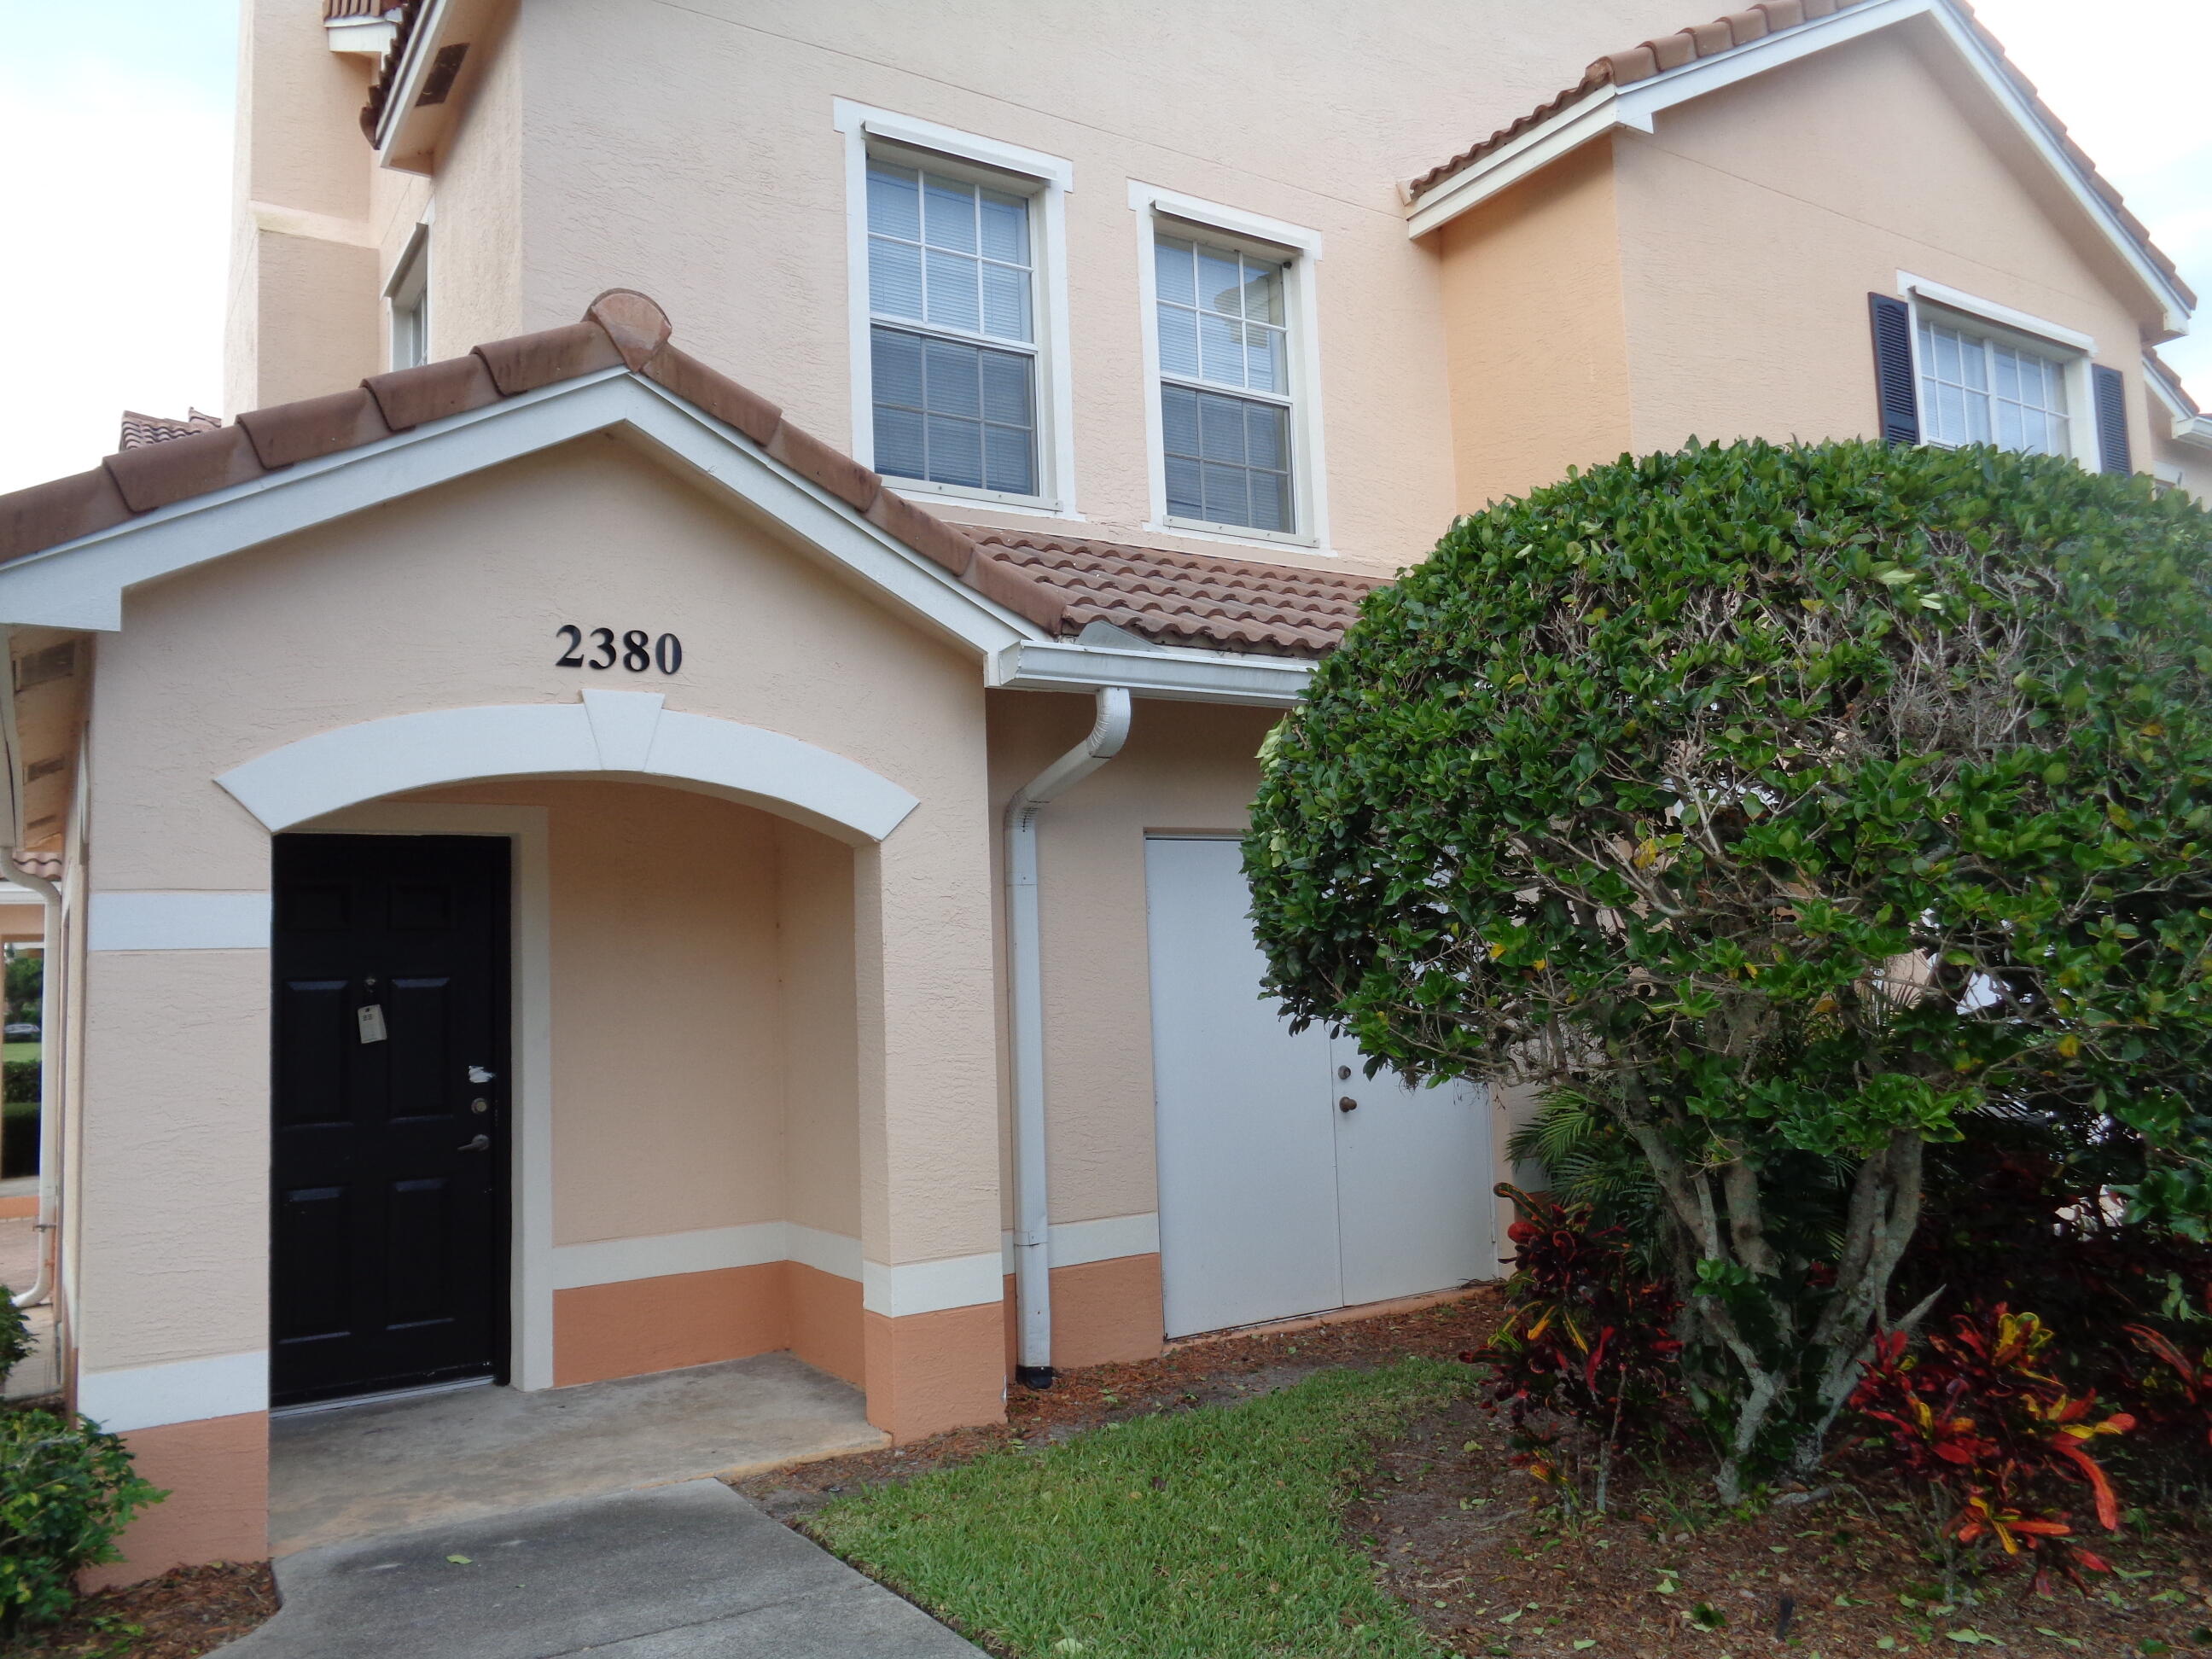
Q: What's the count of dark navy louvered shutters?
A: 2